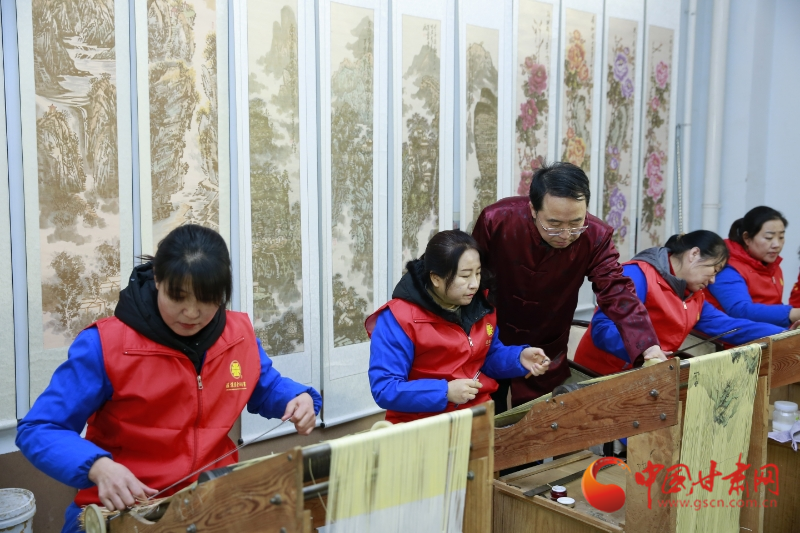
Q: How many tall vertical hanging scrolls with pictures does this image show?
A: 10